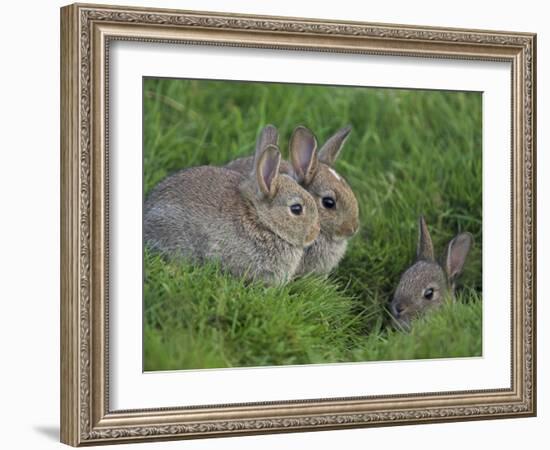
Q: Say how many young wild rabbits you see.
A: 3